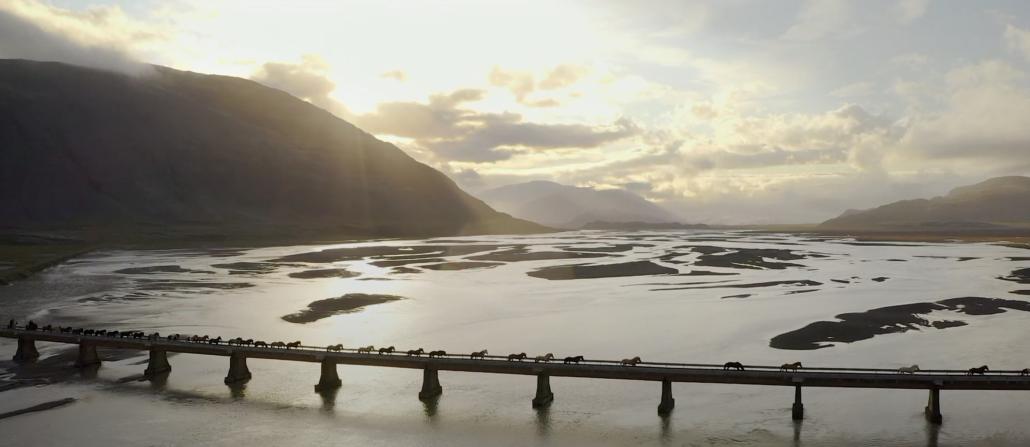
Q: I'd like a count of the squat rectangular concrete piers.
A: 10